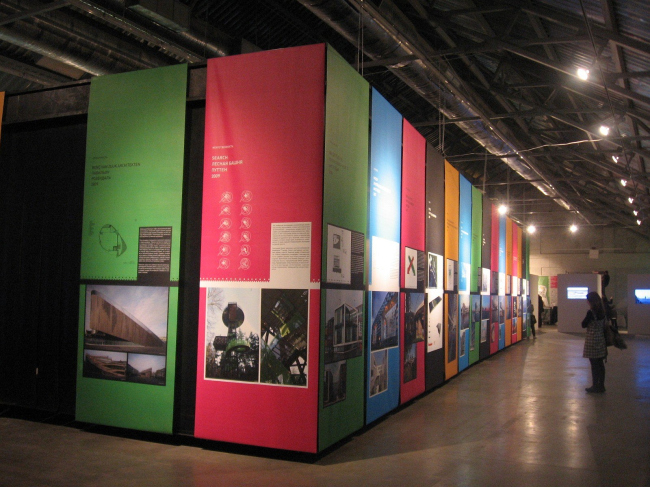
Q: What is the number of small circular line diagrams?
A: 12